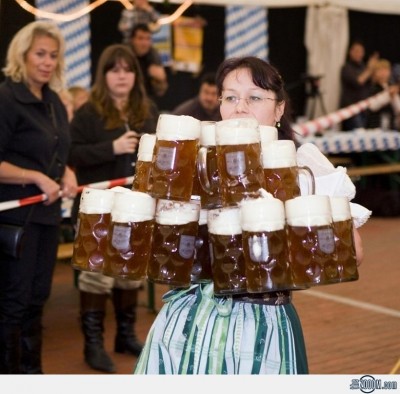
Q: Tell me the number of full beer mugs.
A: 14